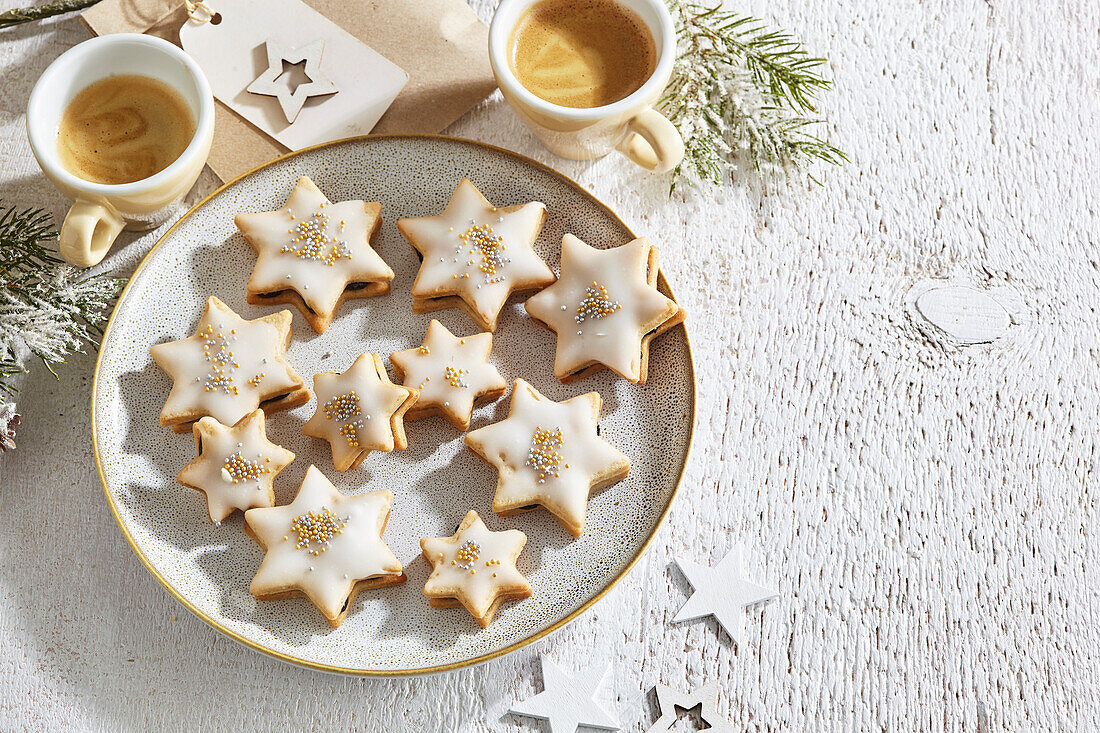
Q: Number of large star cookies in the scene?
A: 6